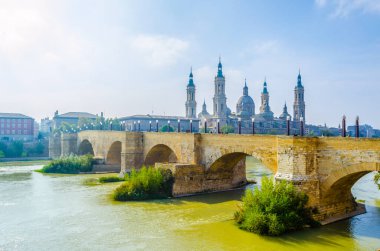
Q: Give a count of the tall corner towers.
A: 4